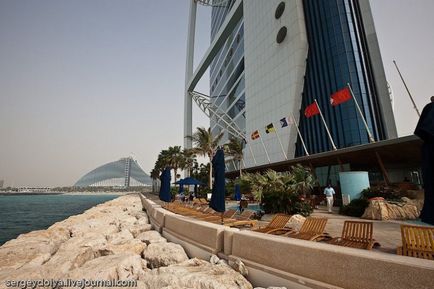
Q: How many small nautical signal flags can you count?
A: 3